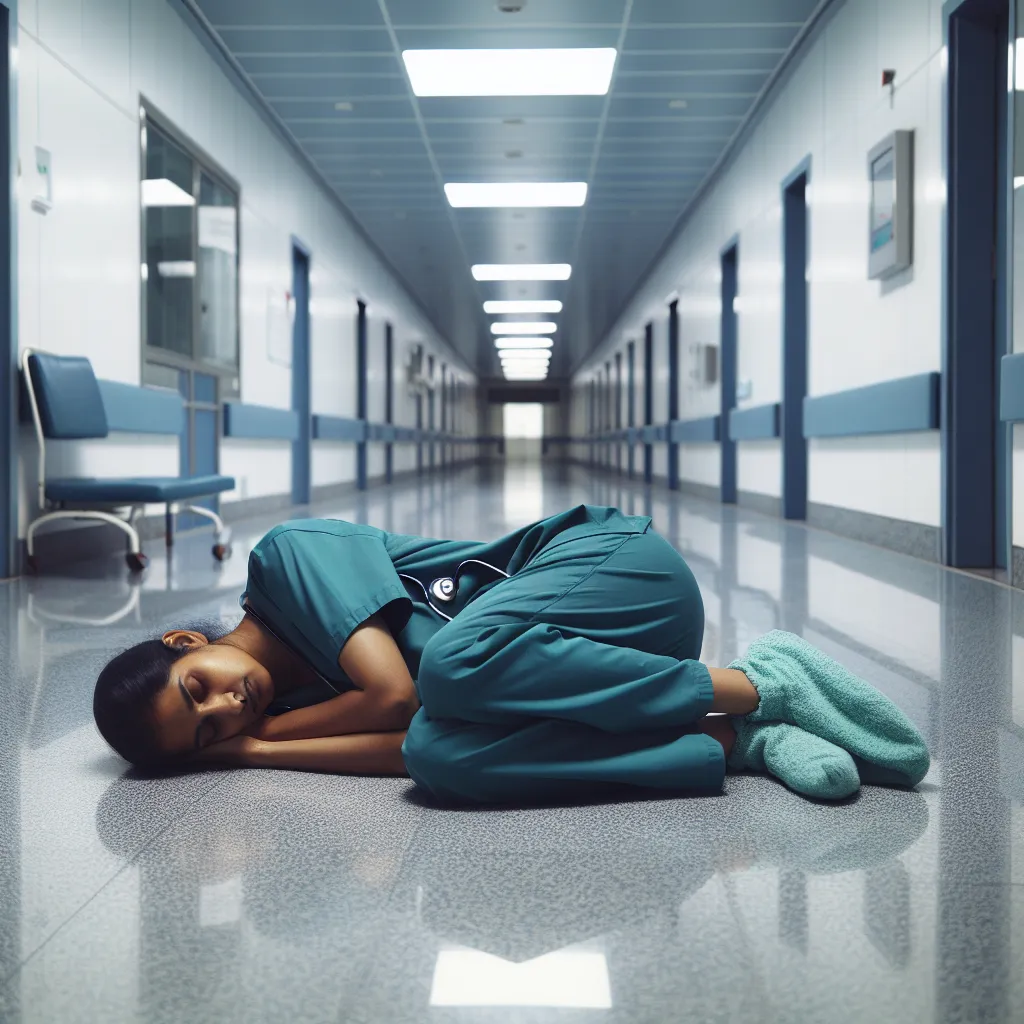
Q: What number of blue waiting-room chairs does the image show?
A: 1